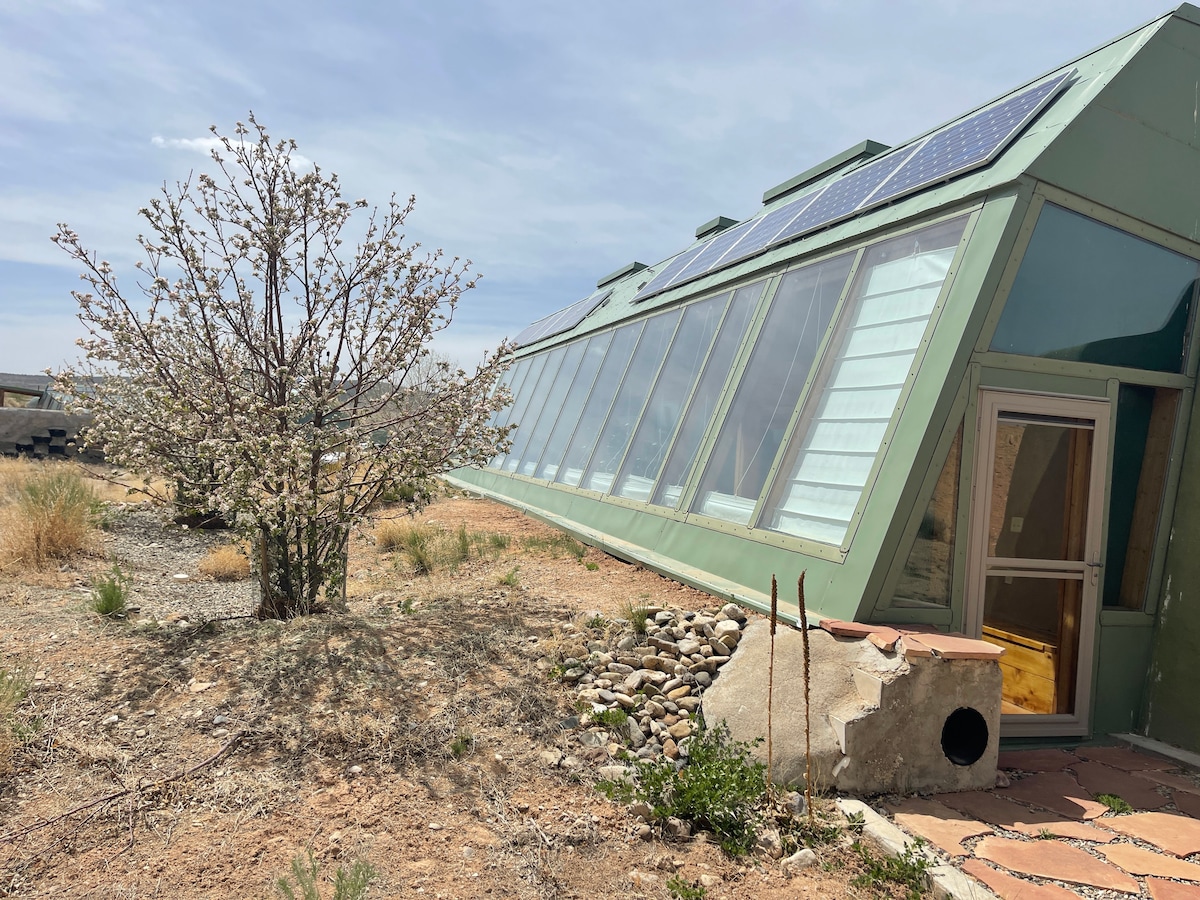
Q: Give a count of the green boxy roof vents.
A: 3